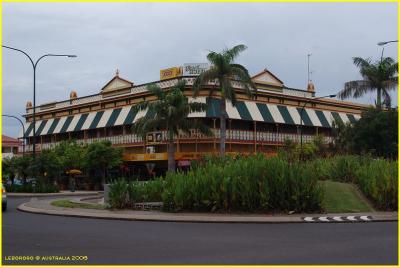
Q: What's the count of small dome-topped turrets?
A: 3